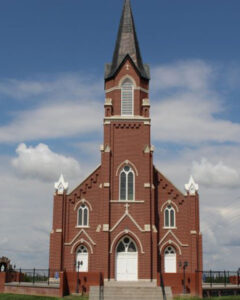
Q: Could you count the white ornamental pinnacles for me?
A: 2